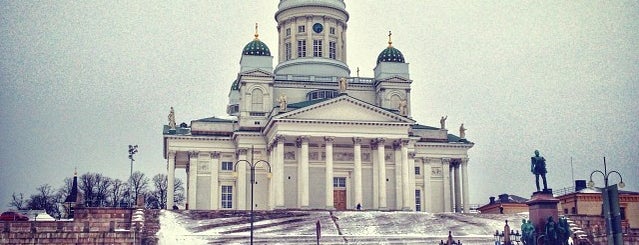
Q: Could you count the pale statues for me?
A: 6